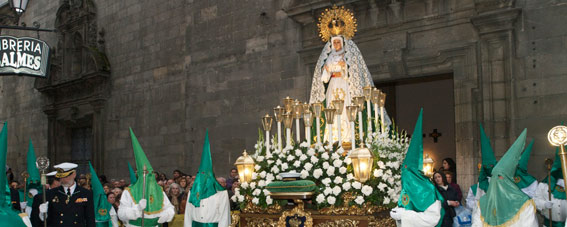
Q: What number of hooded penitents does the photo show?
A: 11